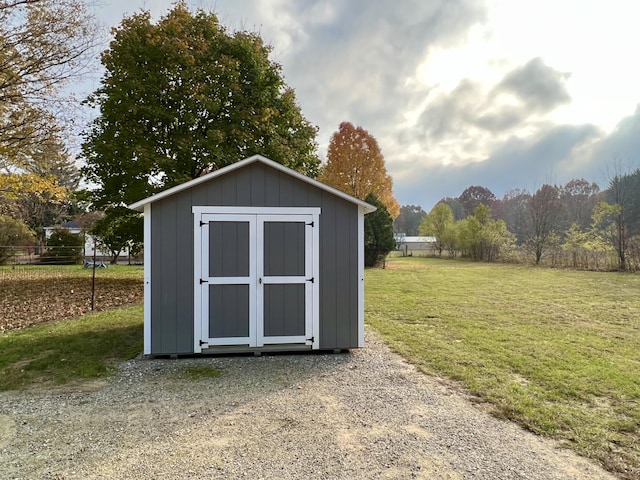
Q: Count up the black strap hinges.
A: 6